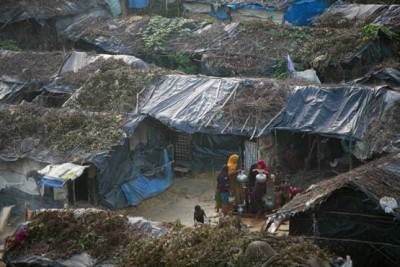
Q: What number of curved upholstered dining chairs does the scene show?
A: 0